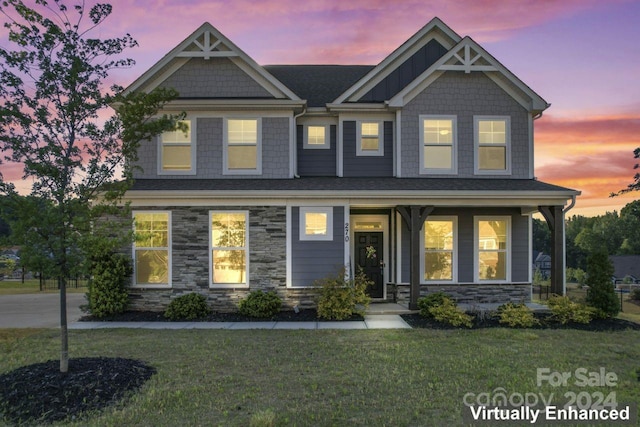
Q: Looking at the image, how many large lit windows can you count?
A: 8